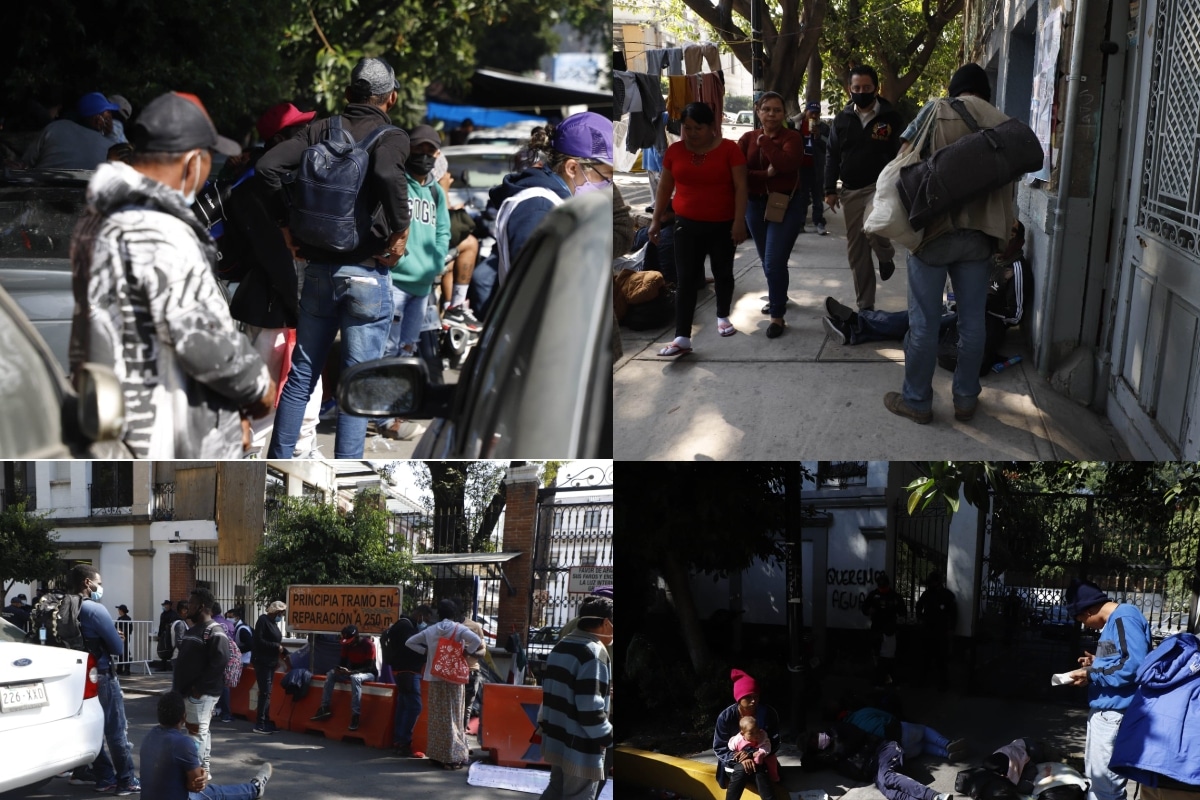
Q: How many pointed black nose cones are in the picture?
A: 0